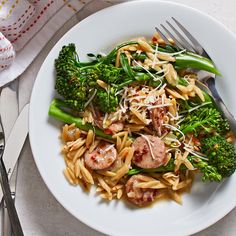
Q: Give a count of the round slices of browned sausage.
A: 3